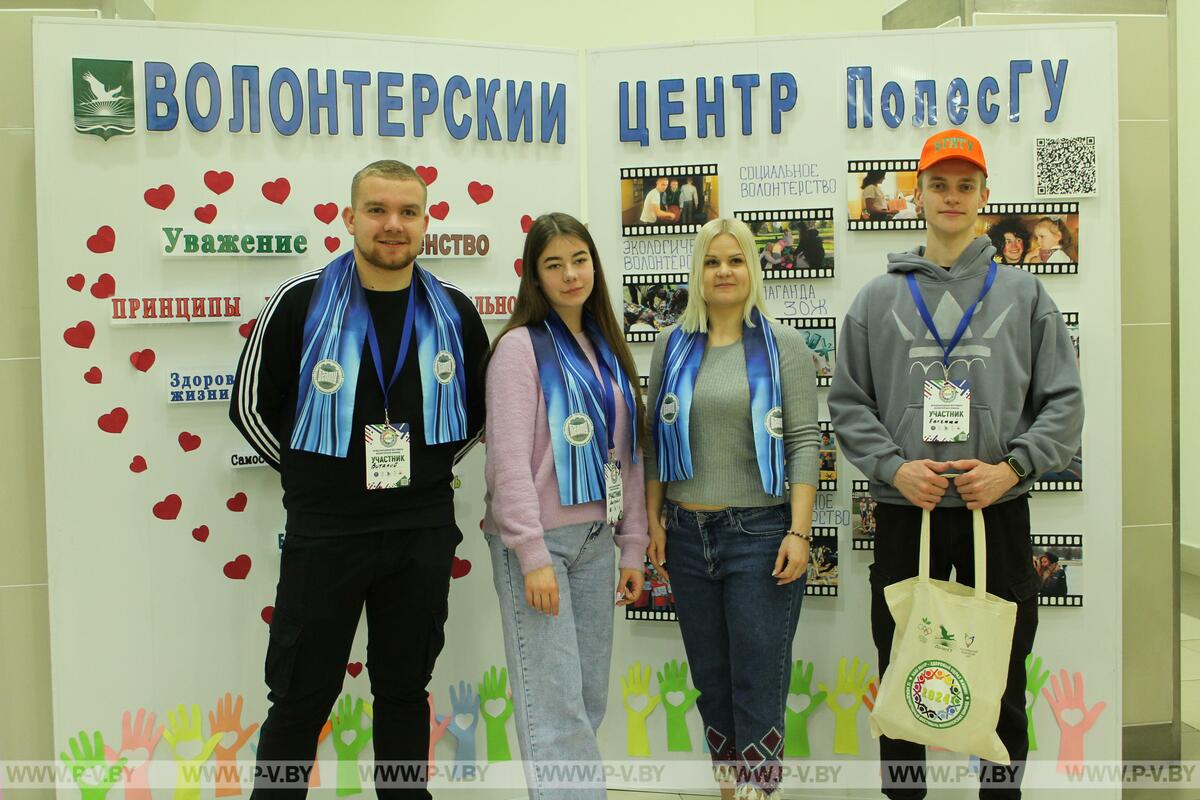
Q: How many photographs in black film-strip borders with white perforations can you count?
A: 14